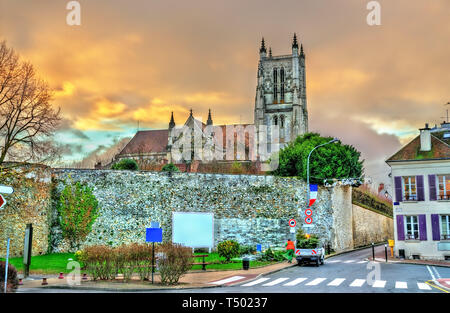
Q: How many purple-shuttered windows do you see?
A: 4